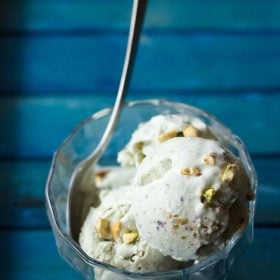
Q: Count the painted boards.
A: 5